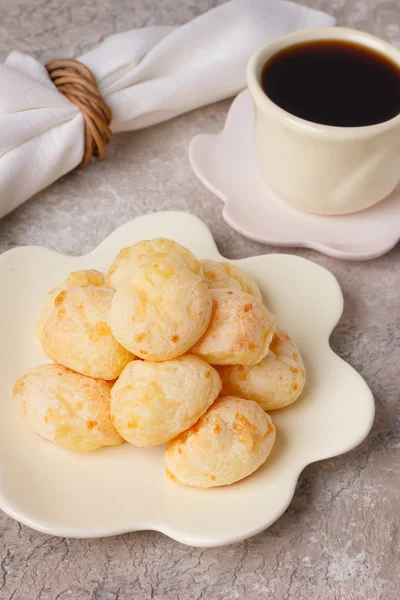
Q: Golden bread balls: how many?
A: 10